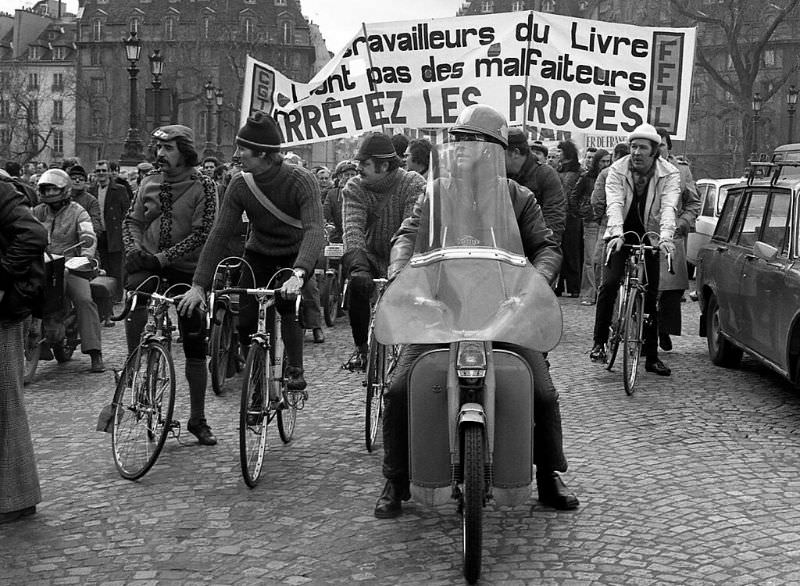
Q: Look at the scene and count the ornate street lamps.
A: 6